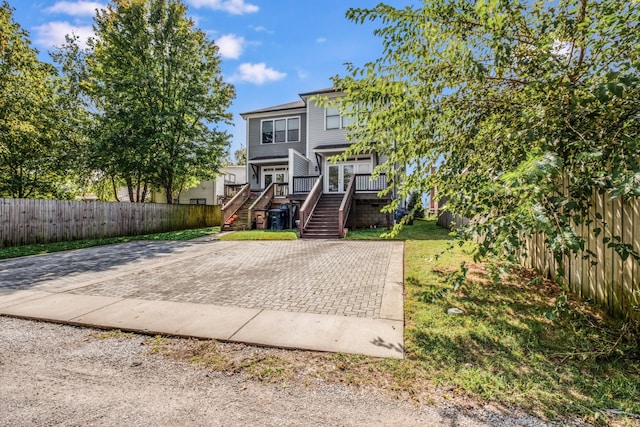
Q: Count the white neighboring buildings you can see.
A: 1